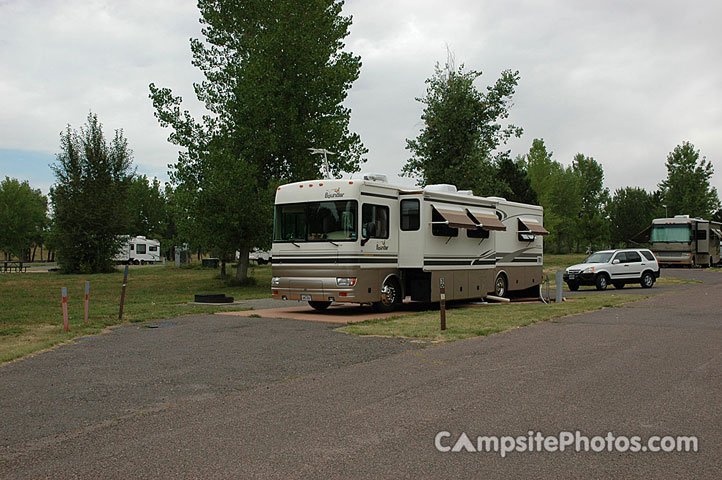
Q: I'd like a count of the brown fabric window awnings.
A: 3